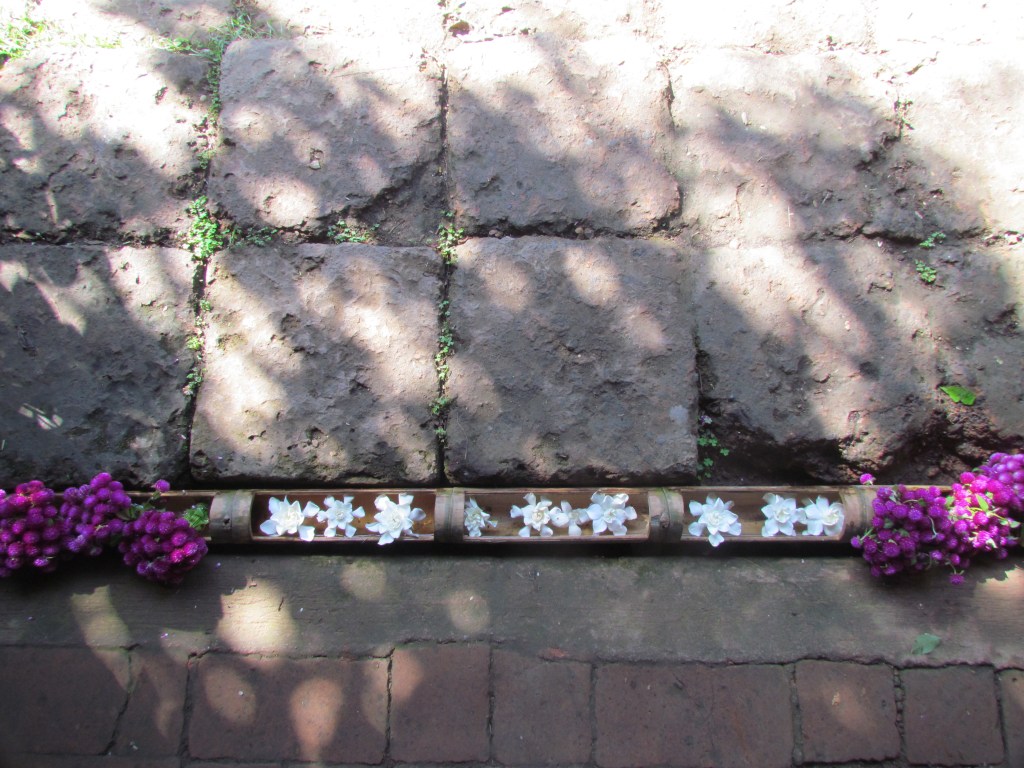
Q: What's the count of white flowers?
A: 10